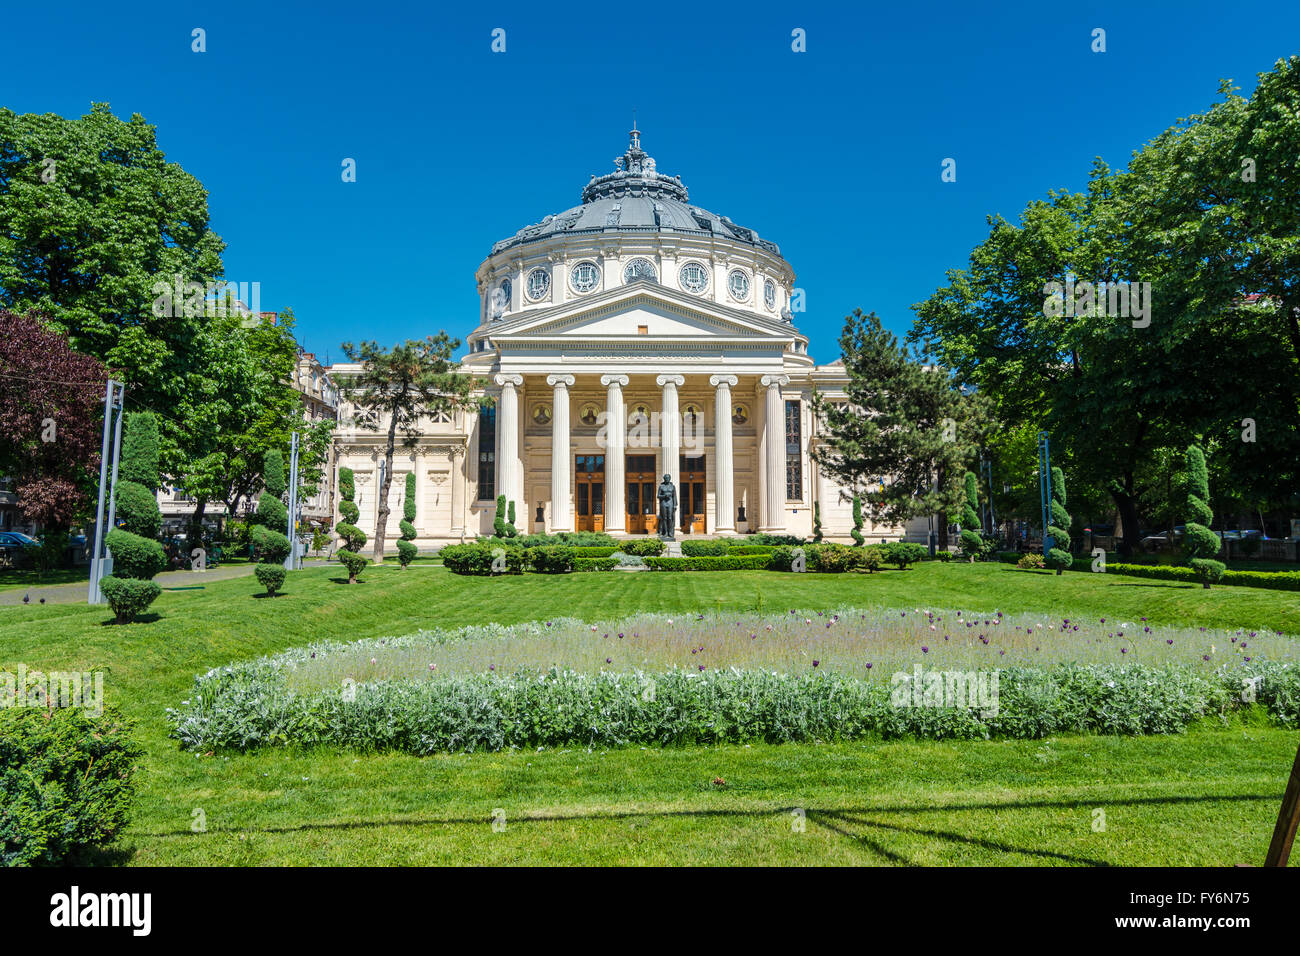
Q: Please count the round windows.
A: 7